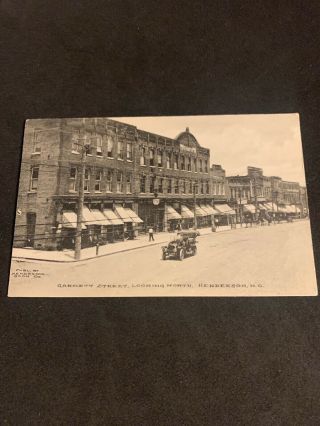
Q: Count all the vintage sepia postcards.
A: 1